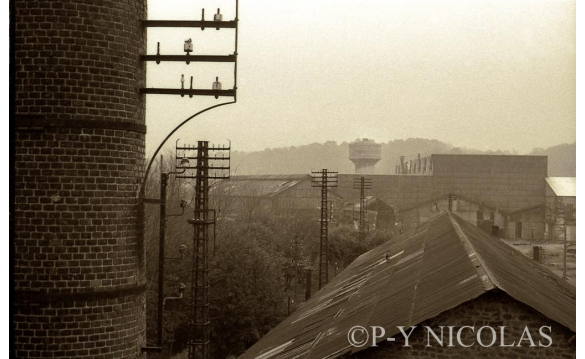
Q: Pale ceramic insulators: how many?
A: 3